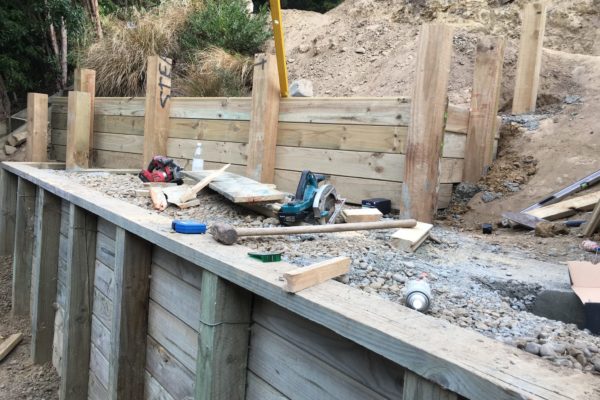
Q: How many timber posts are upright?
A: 15